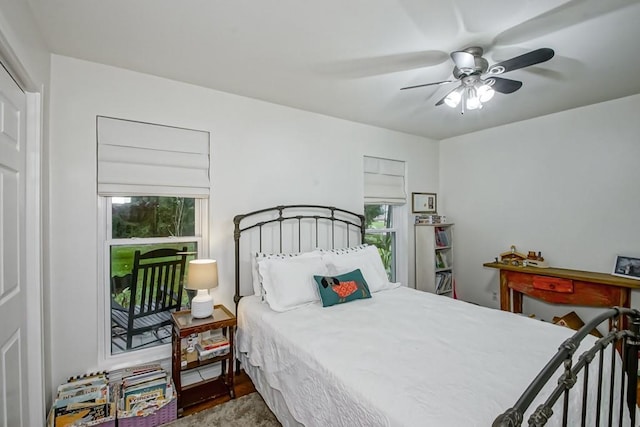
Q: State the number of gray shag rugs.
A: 1